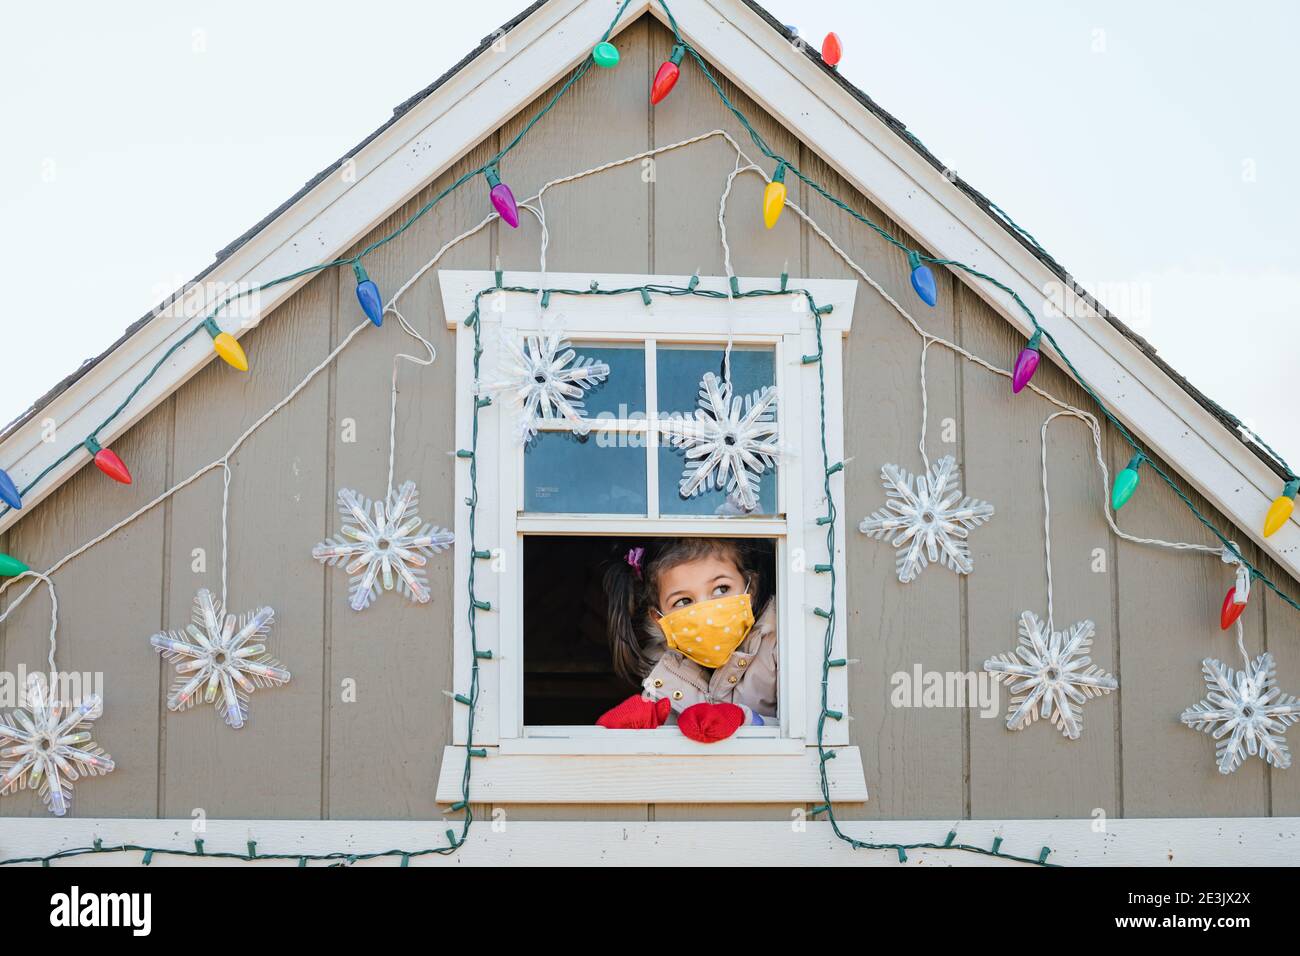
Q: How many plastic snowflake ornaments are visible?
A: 8